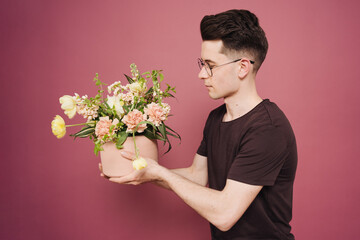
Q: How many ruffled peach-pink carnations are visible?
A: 3